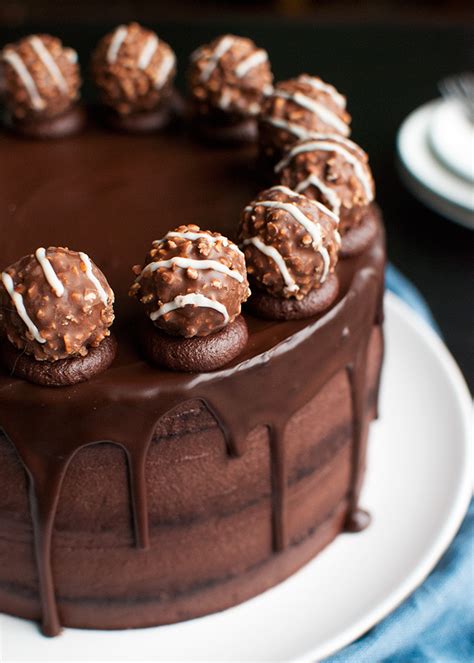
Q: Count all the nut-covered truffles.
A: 8